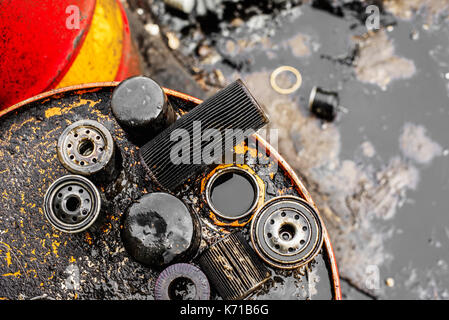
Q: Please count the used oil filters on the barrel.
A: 8